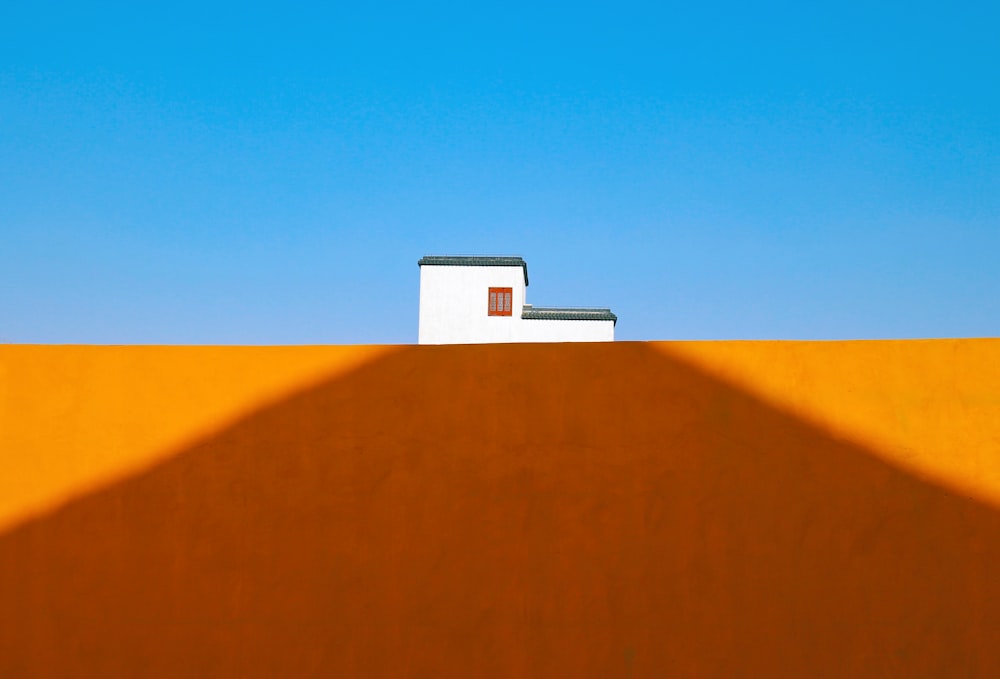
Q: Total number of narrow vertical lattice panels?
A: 3